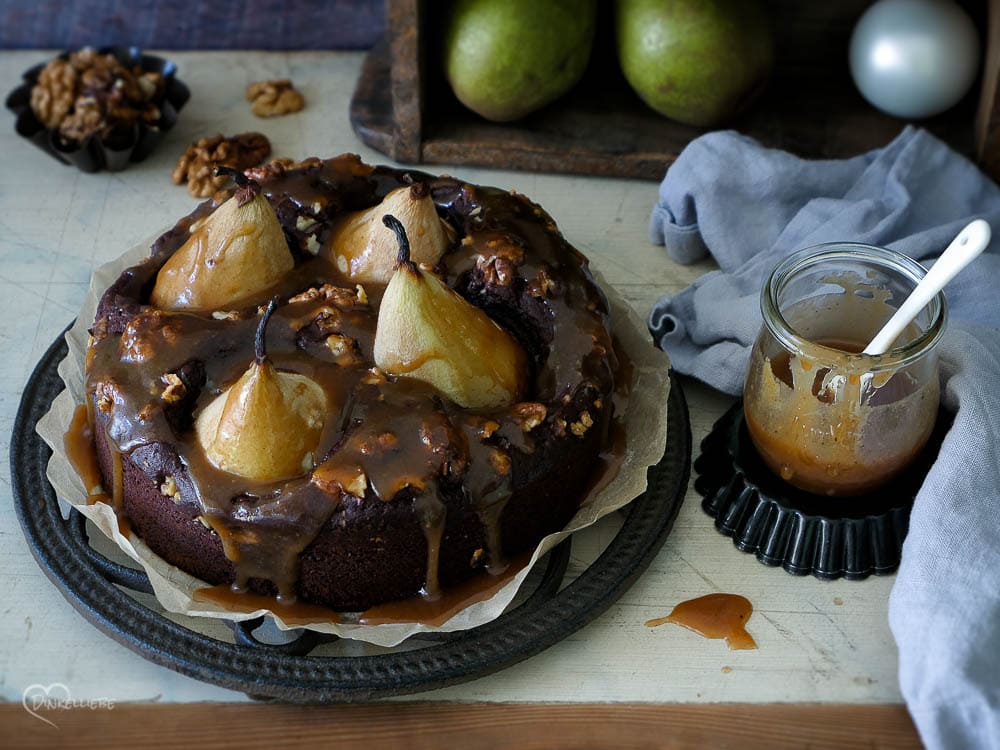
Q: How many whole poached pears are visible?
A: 4